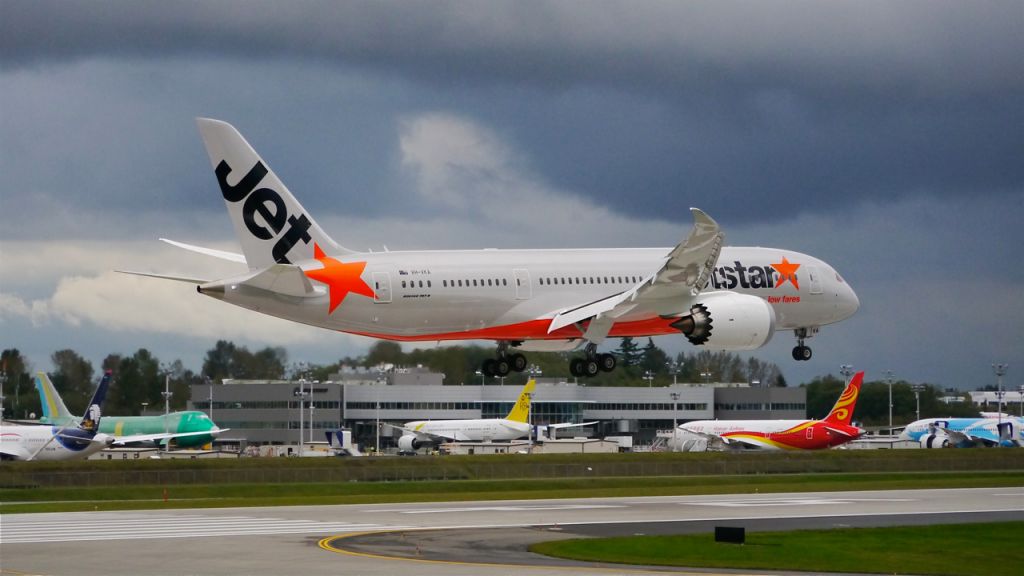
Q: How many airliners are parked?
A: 5